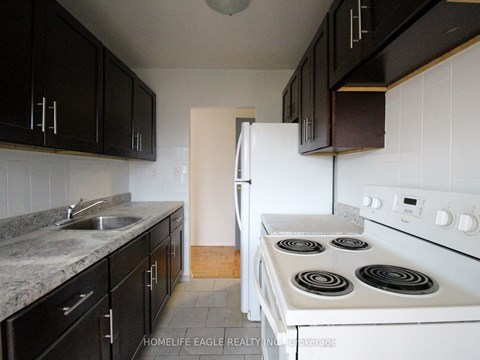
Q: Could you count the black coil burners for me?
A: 4